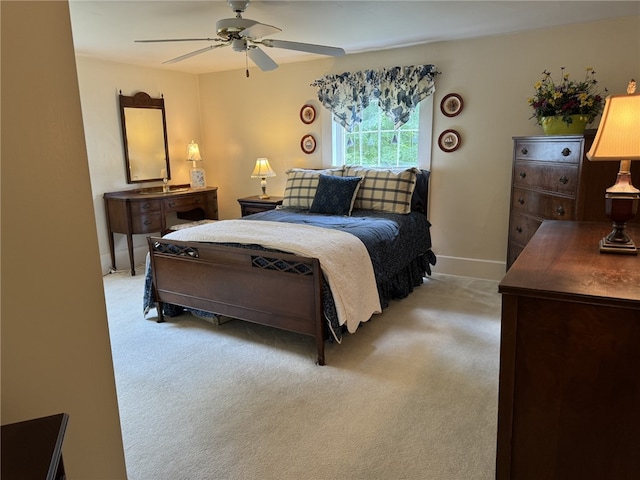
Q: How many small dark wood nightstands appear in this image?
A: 1